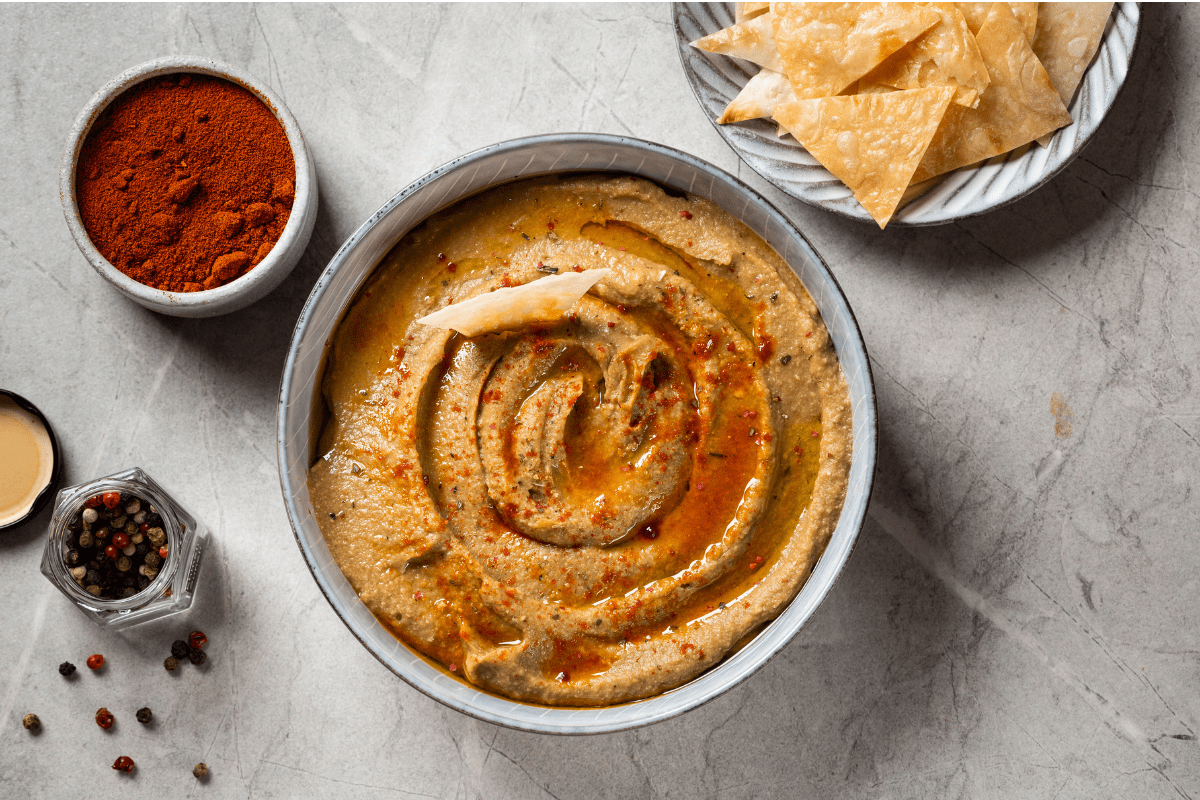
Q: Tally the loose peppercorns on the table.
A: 11